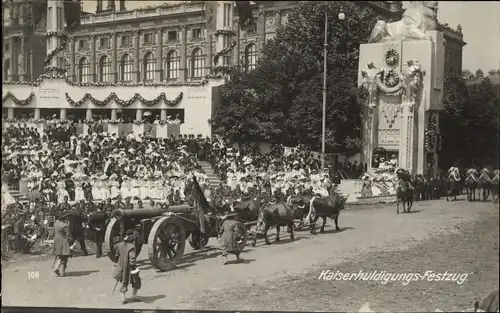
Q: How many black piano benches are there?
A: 0